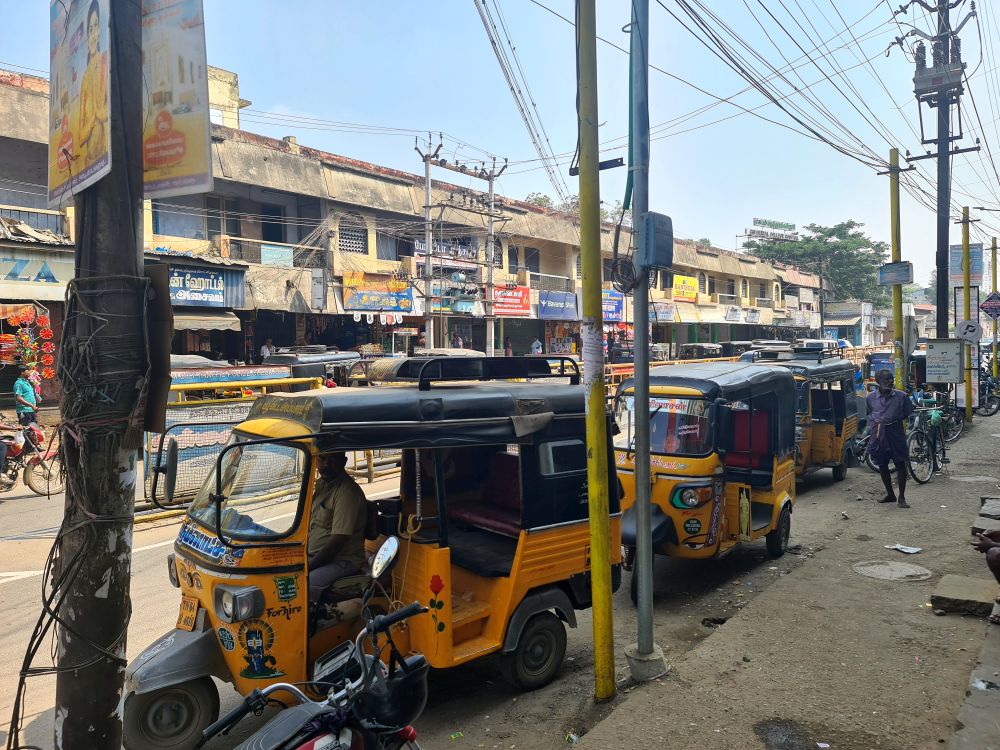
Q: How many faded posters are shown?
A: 2